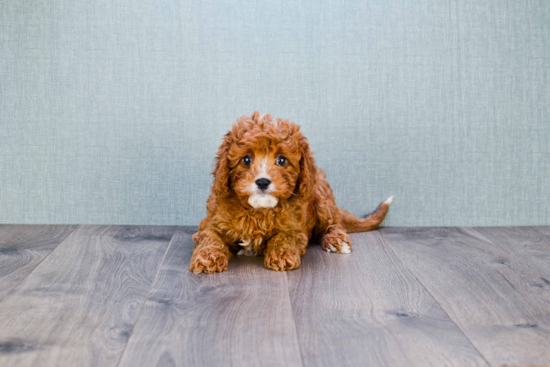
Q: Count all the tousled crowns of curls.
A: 1